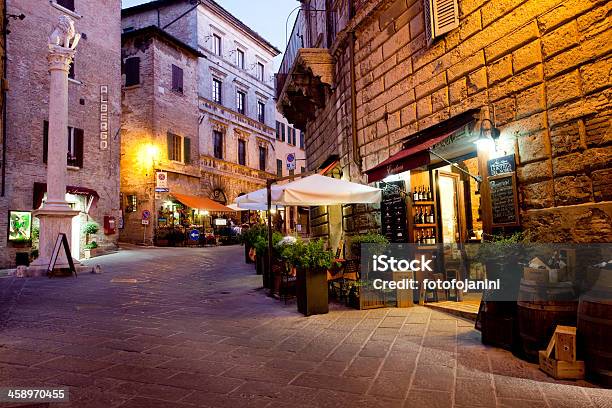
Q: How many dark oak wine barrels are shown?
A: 2